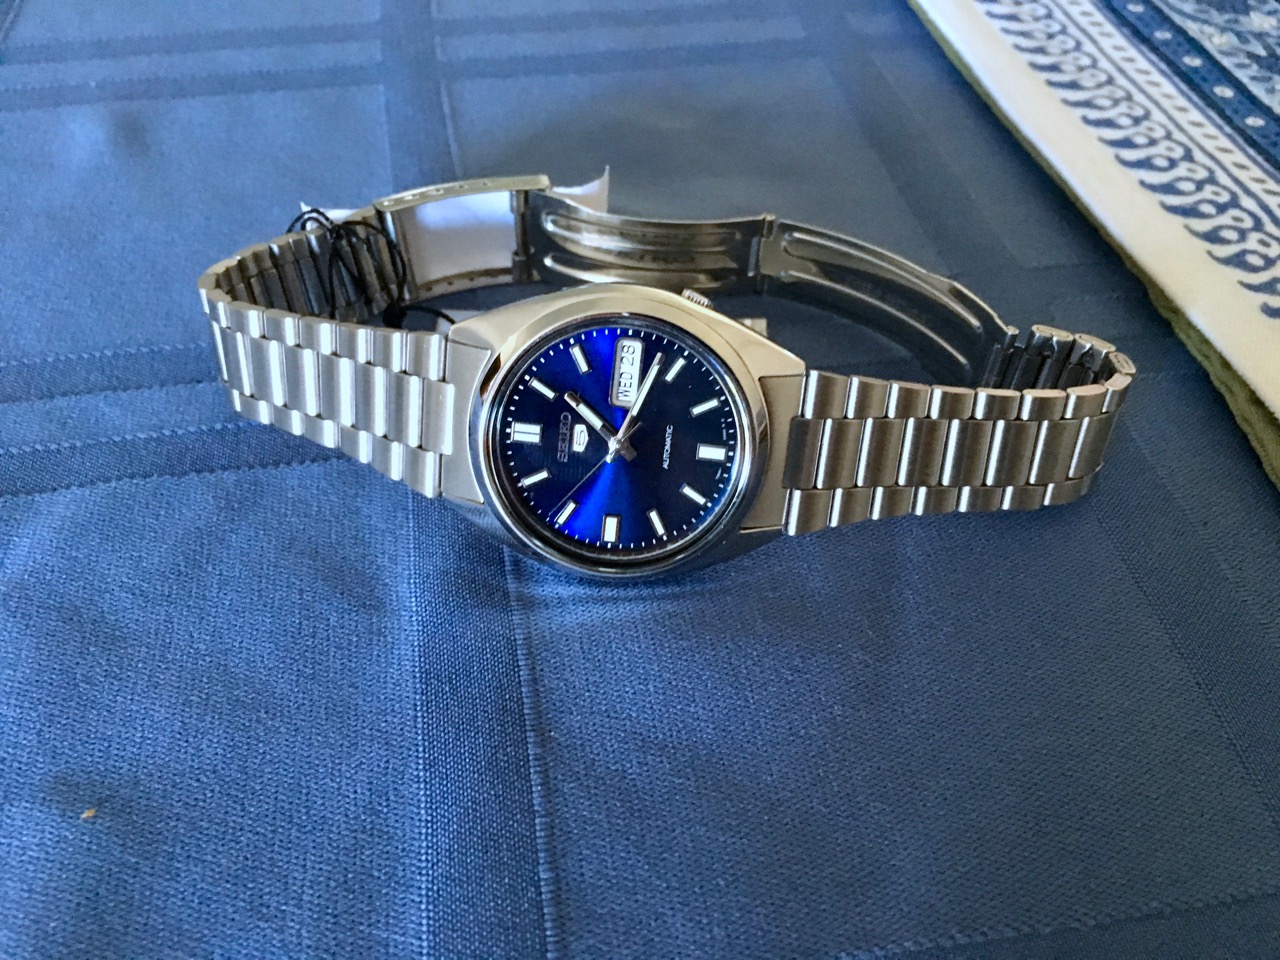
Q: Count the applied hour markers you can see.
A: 11